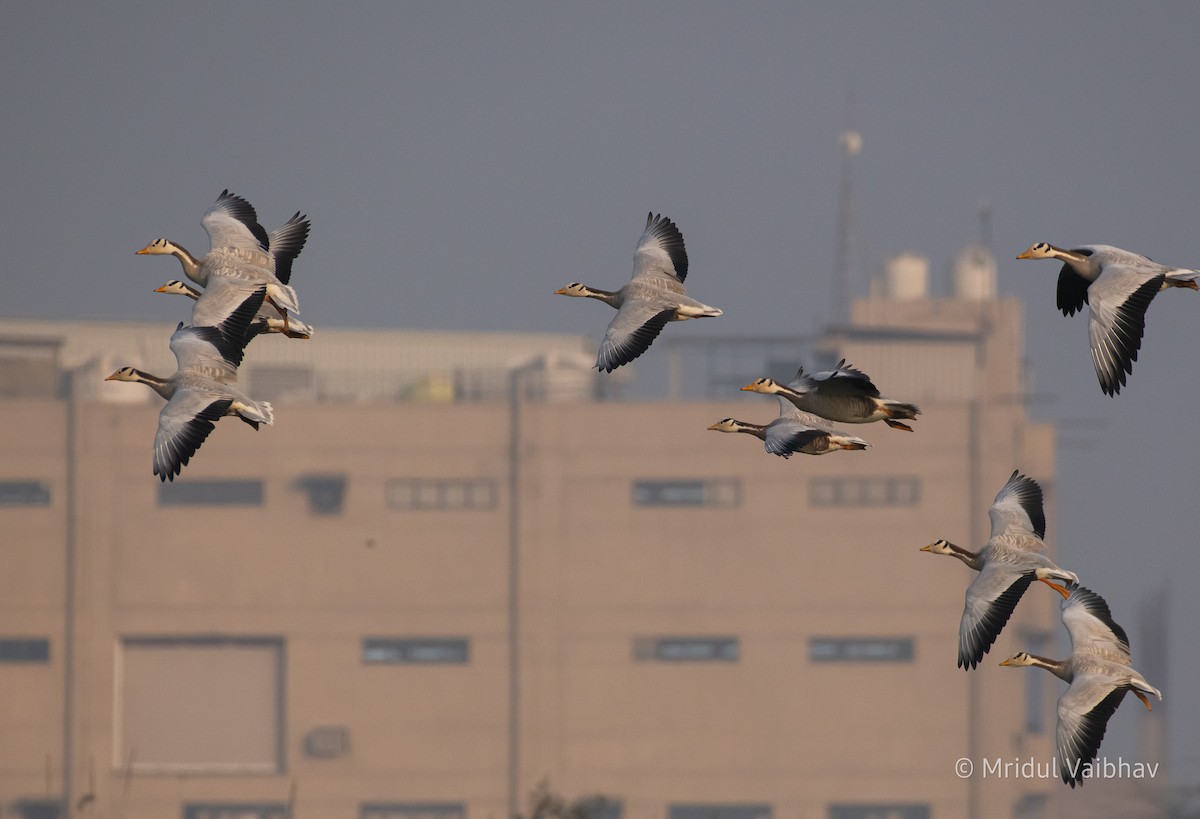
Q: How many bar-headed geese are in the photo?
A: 9